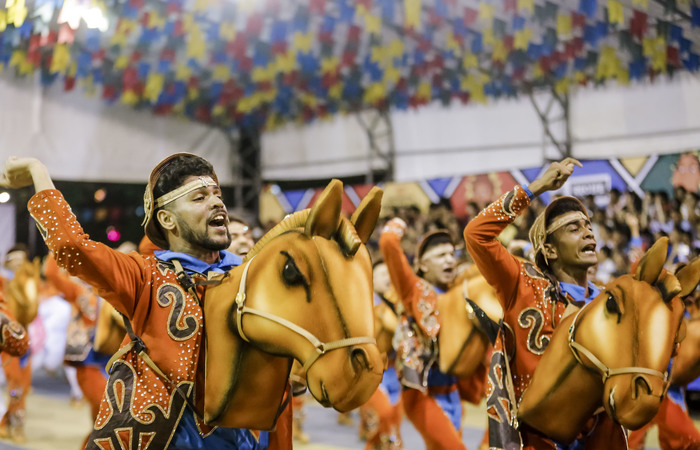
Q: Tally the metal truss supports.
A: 3